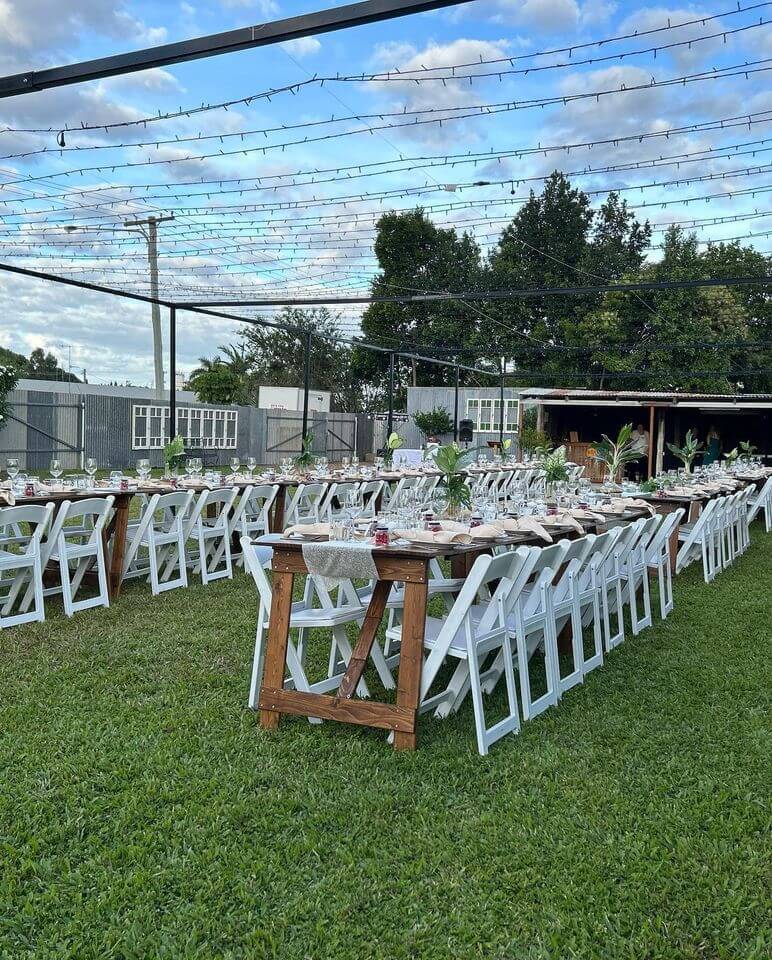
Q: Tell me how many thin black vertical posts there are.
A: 5